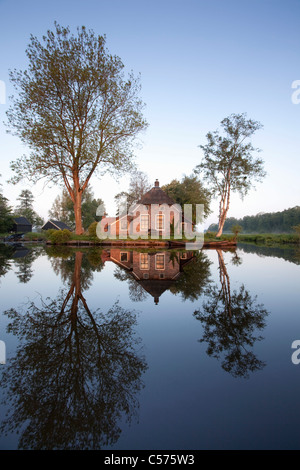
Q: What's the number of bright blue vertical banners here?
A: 0